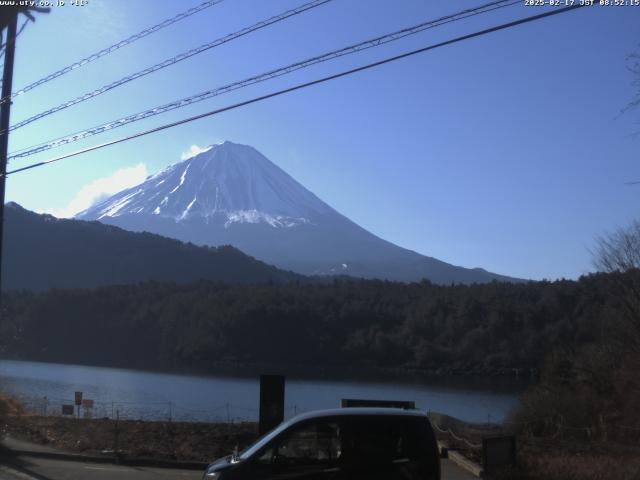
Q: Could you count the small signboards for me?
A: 3